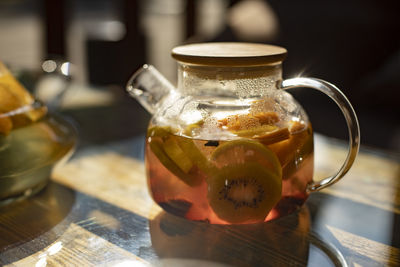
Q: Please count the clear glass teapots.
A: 2